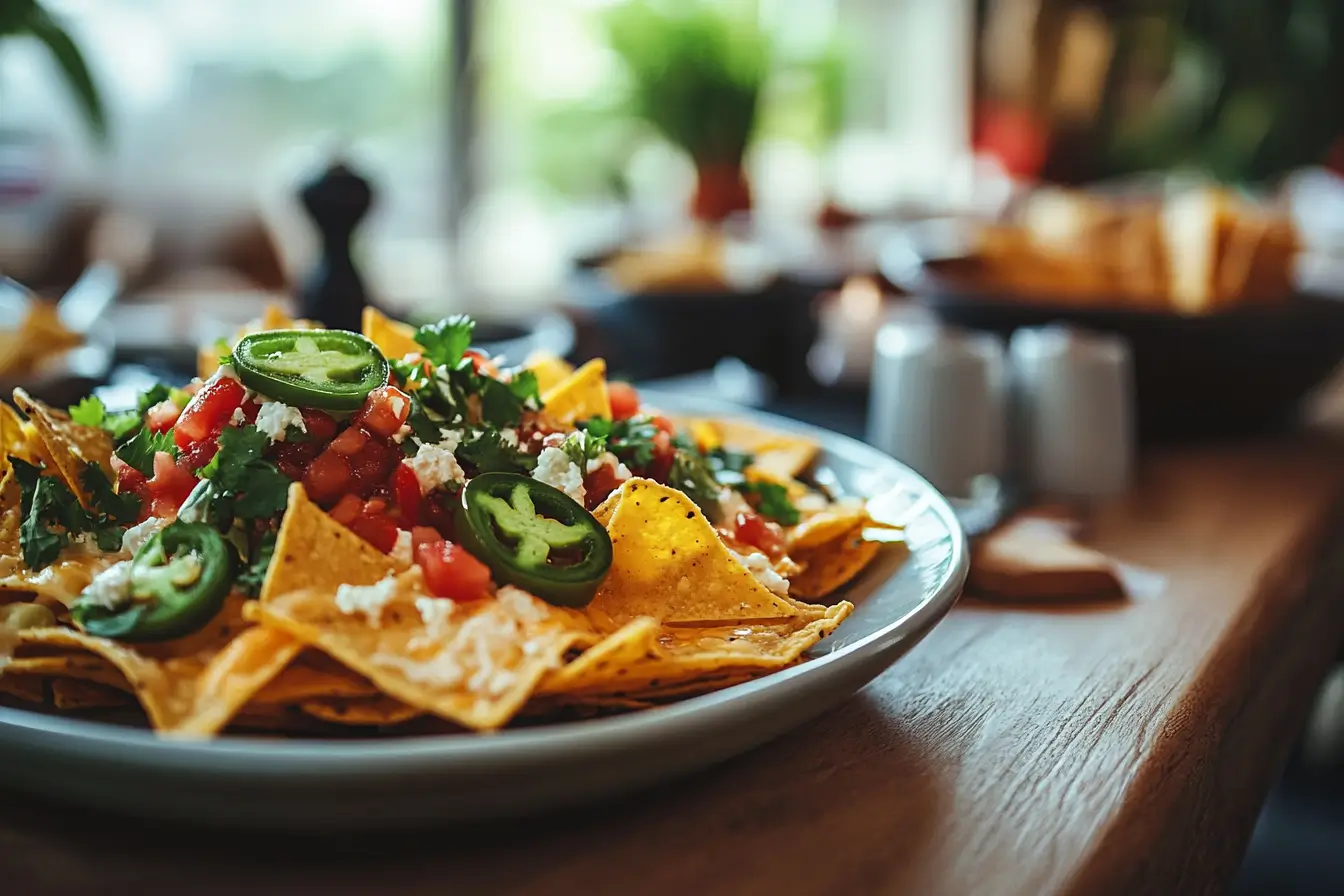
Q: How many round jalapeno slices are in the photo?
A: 3